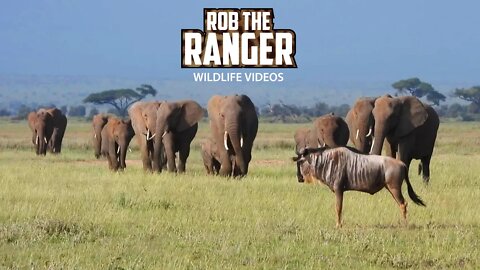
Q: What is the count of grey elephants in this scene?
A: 12